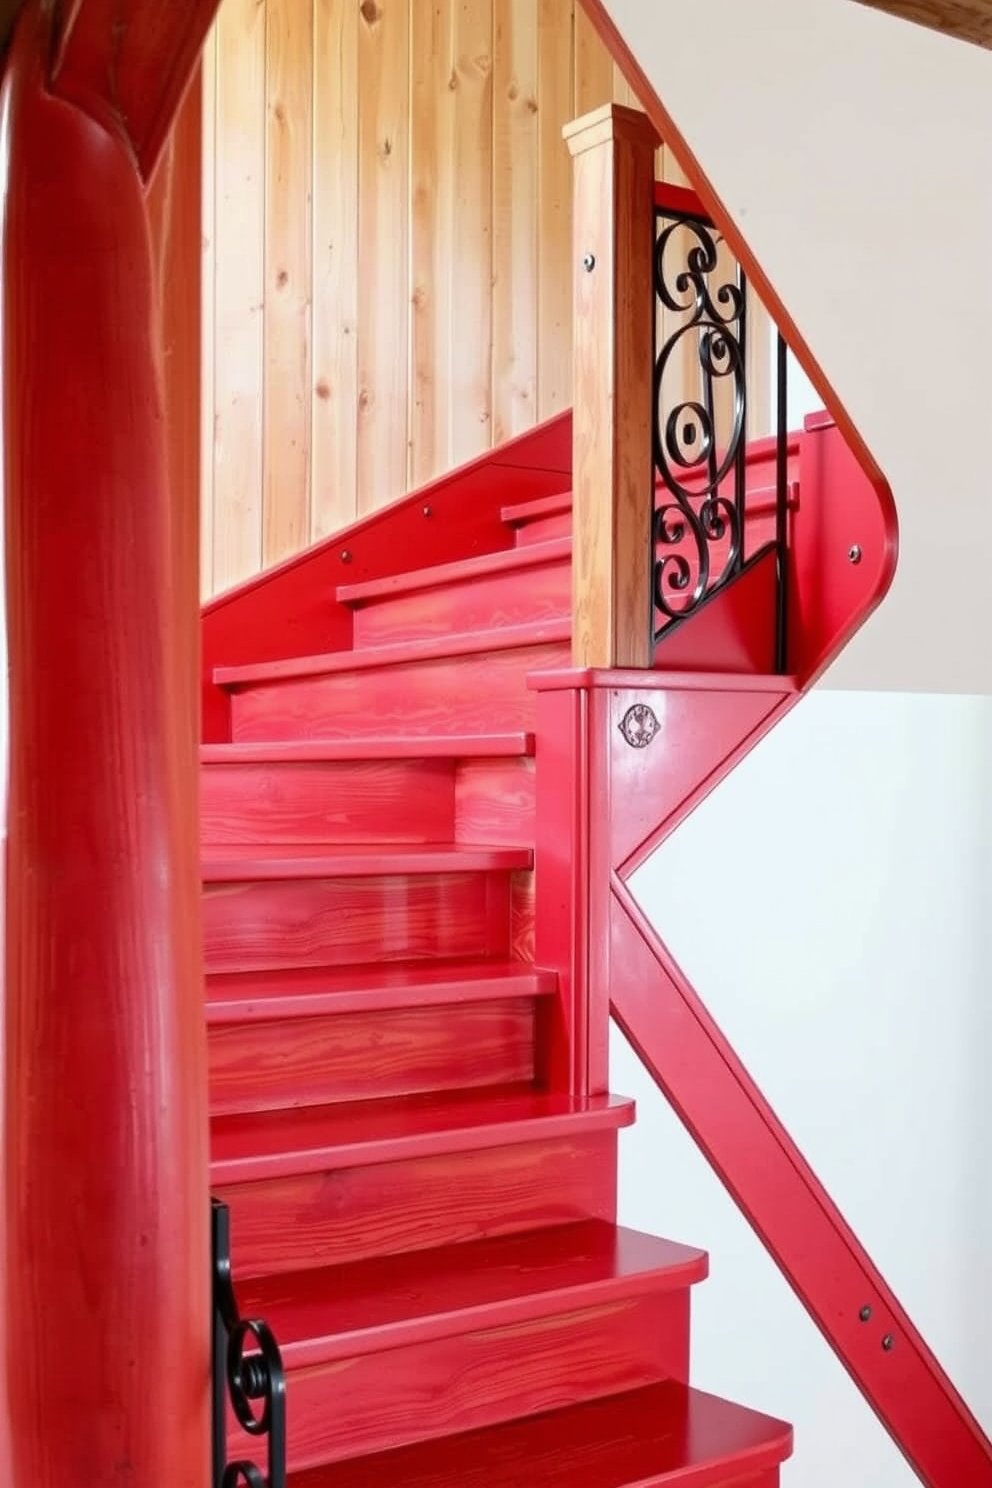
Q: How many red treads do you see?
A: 9